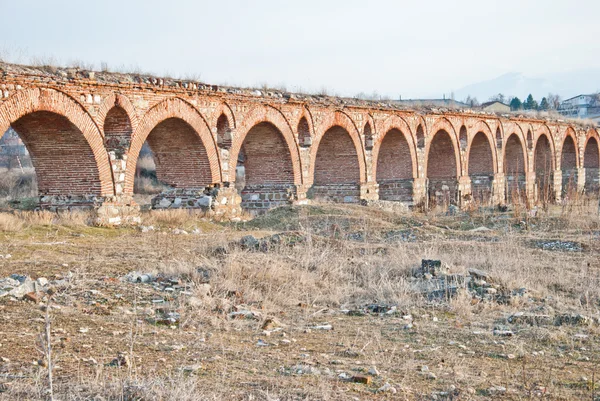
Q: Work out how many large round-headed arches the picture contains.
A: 11